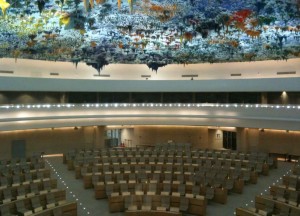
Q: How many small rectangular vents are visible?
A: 7